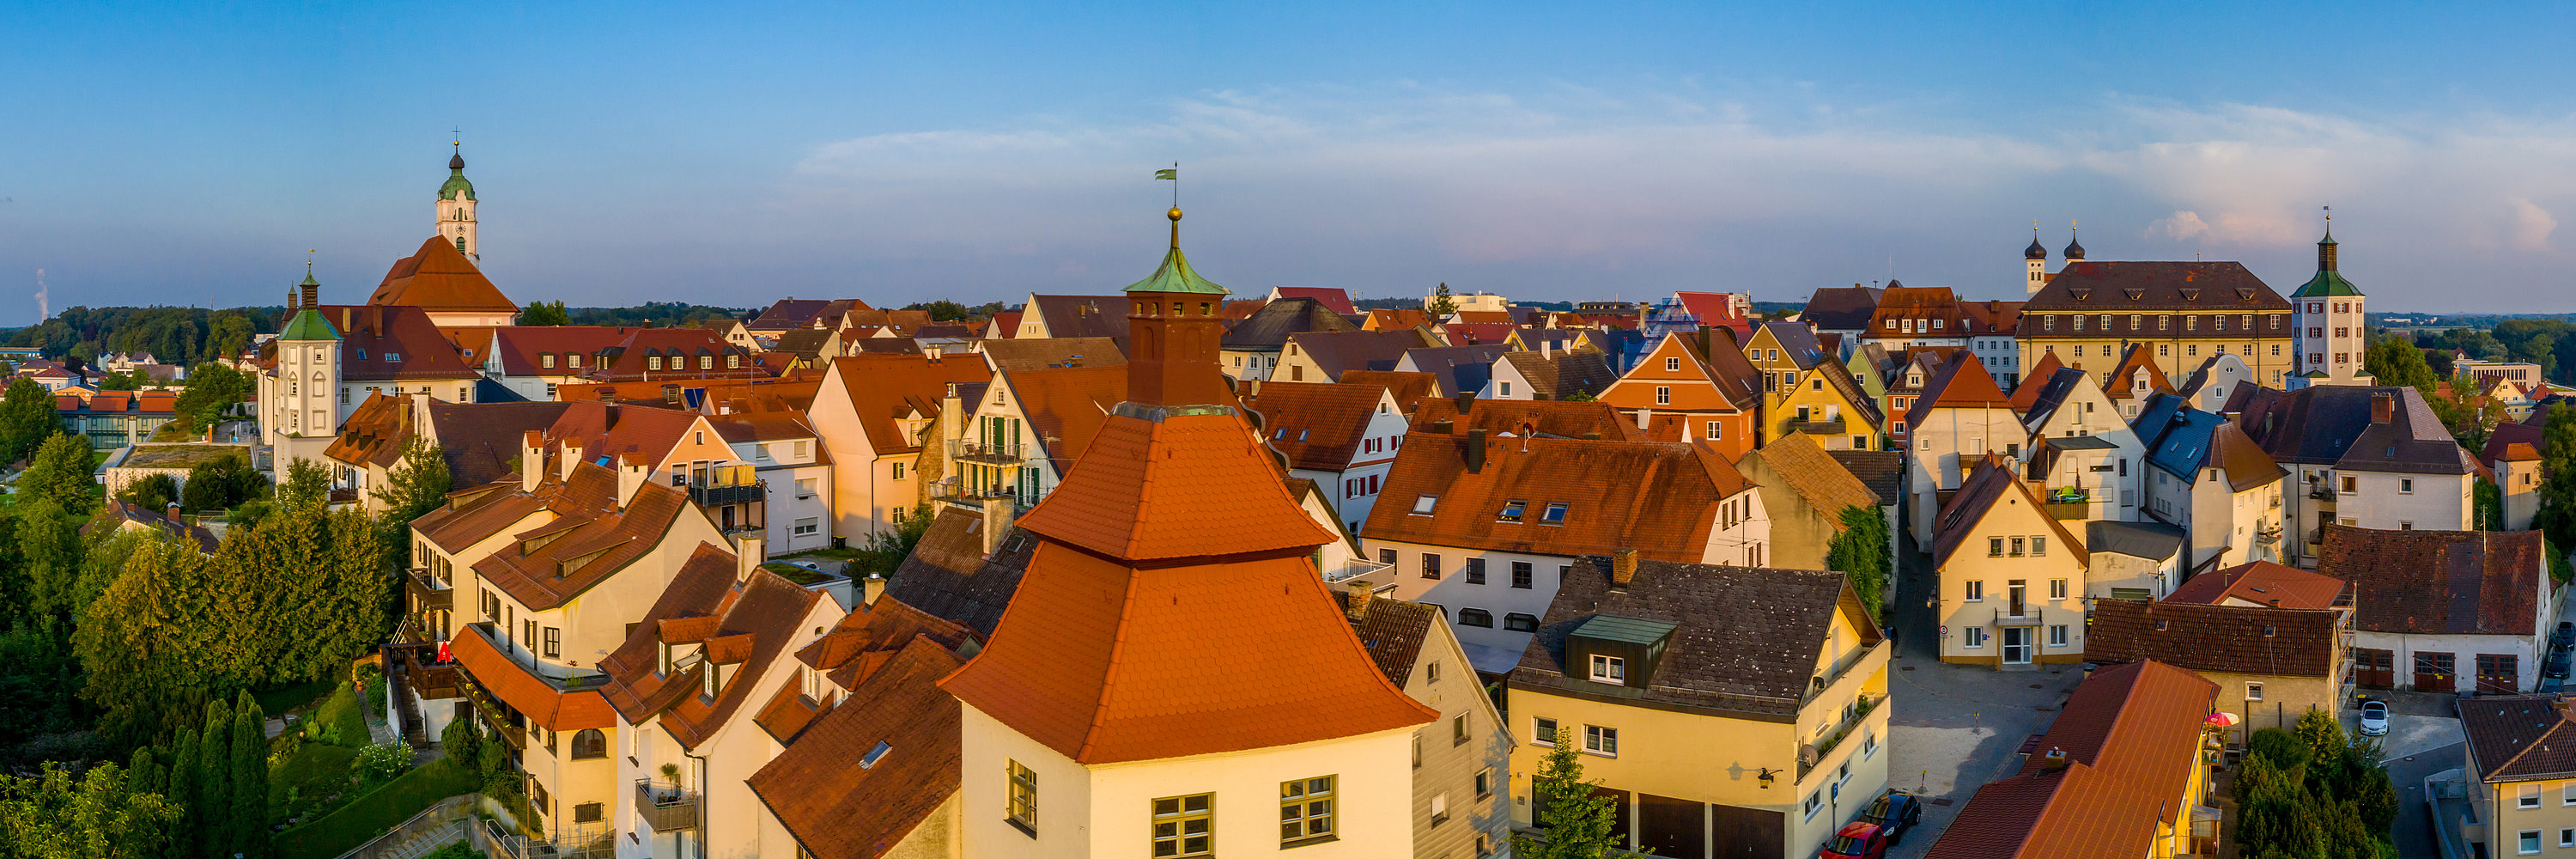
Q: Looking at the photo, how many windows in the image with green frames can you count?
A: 3